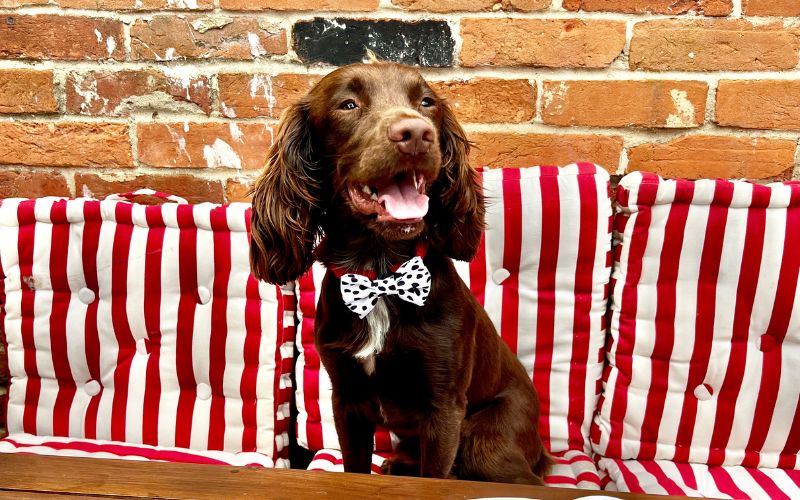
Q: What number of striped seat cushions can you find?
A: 3